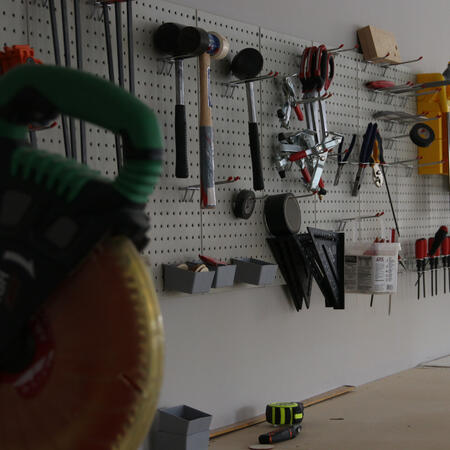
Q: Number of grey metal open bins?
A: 4